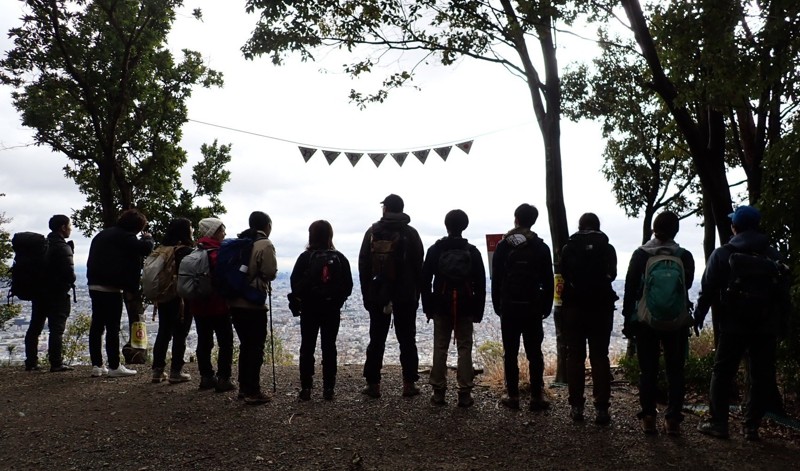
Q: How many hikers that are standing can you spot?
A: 12